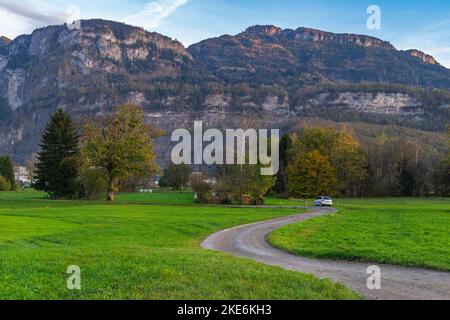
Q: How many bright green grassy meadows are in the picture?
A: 2